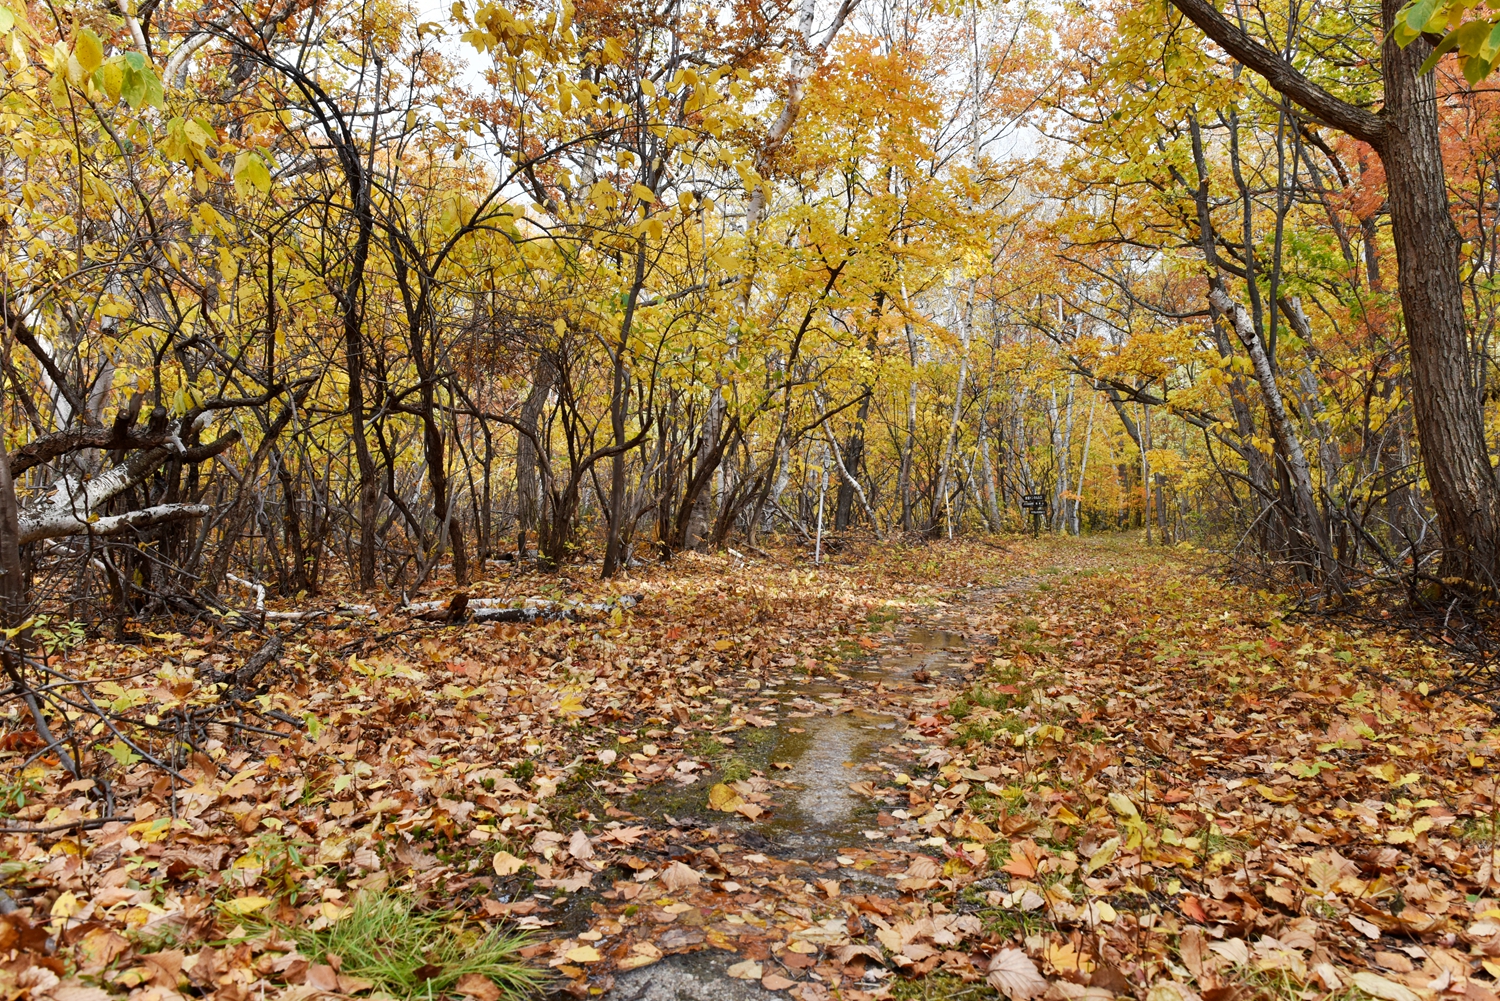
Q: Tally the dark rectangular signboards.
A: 3